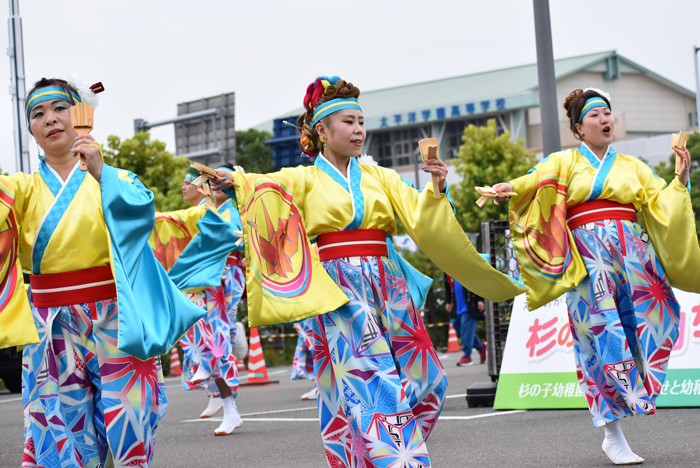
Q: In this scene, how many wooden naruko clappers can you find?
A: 7